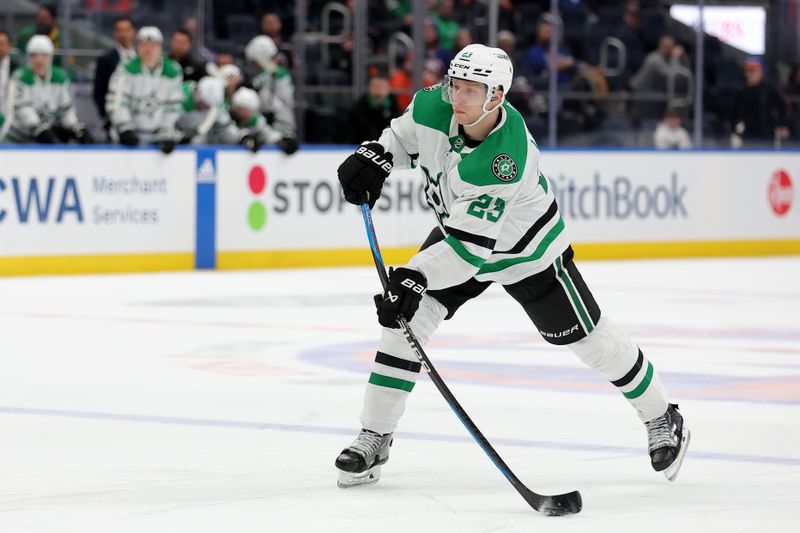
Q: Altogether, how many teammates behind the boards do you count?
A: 6